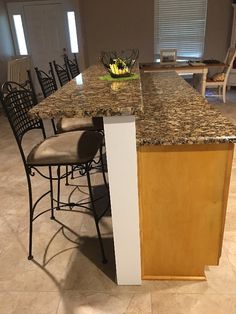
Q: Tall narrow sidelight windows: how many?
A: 2